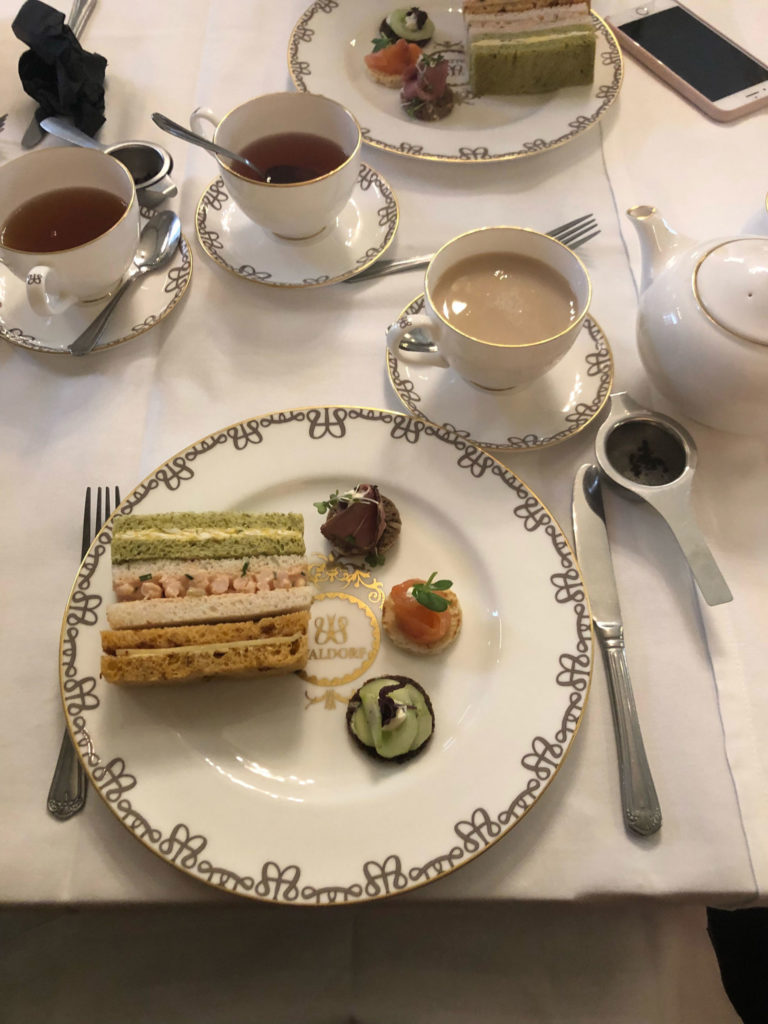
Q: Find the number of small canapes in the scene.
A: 6